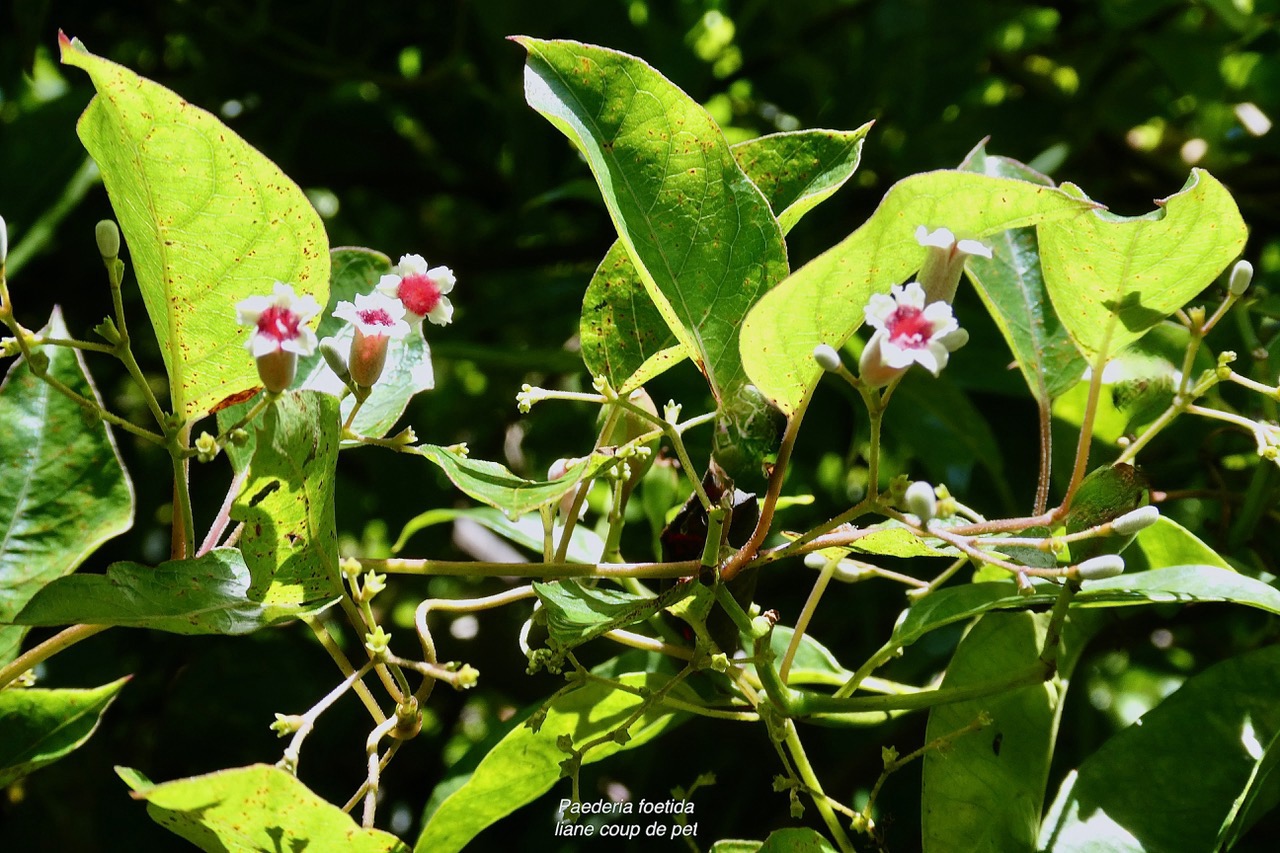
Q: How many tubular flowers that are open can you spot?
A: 5